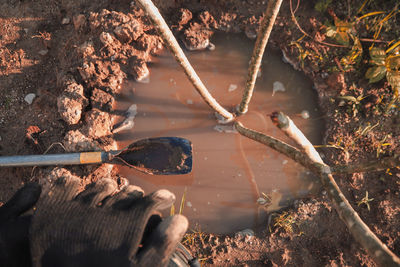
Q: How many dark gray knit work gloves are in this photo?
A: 2